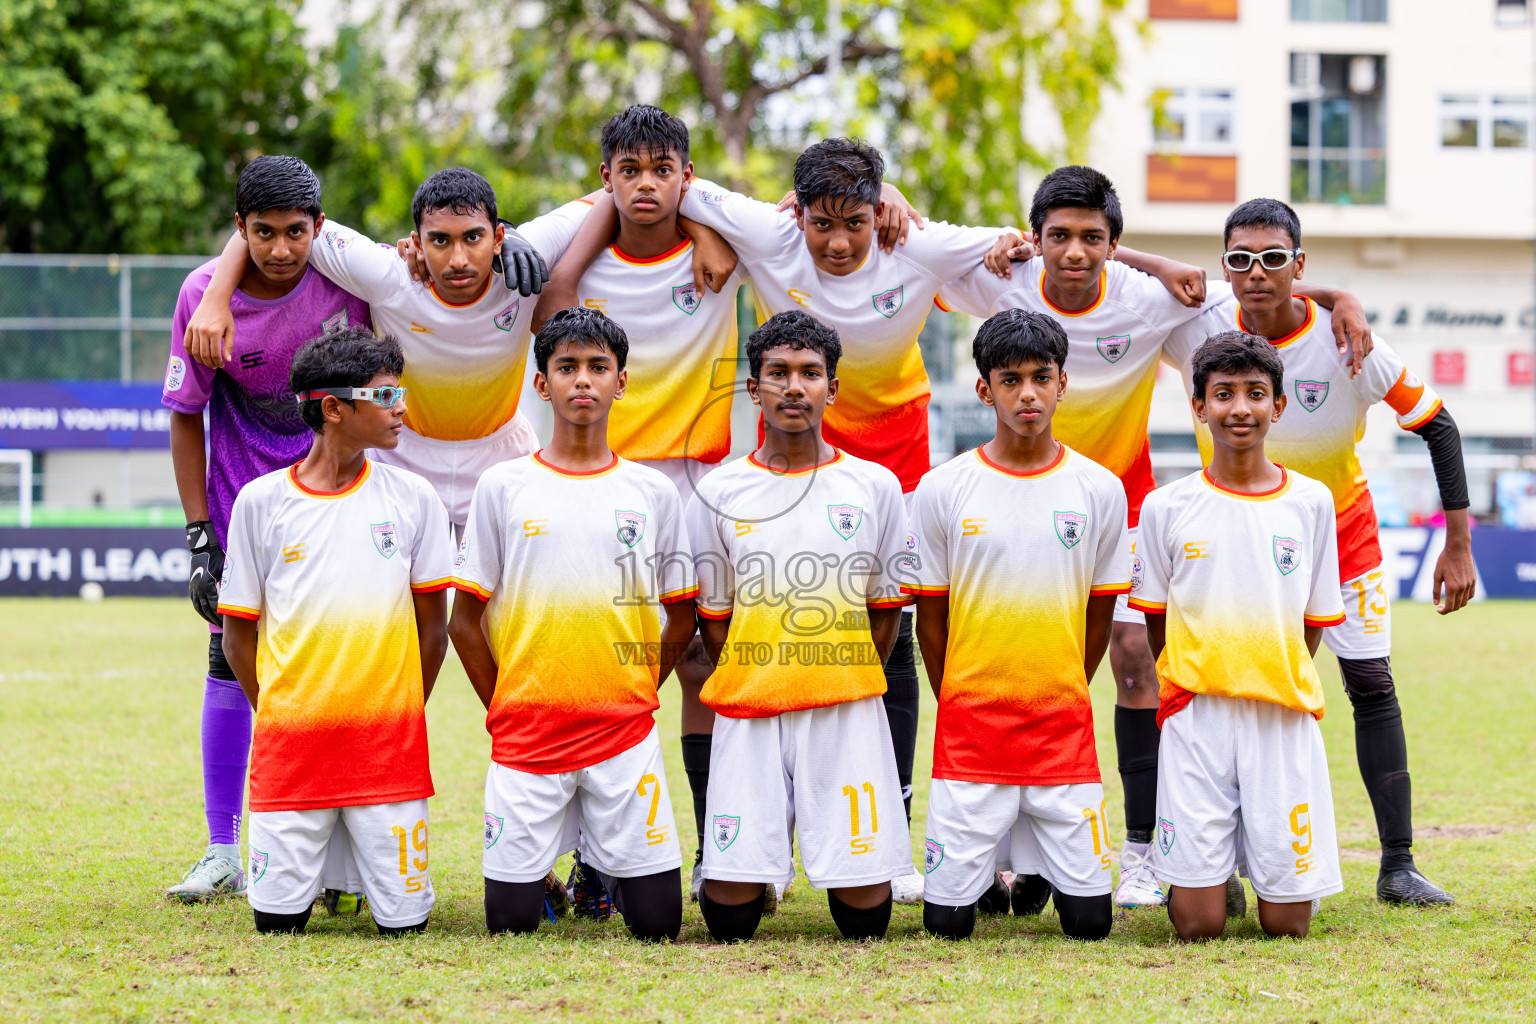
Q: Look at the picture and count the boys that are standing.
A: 6